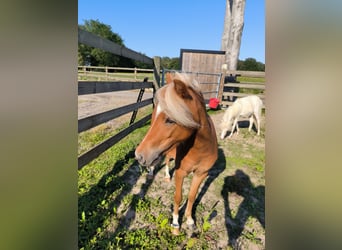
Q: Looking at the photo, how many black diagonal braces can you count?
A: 1